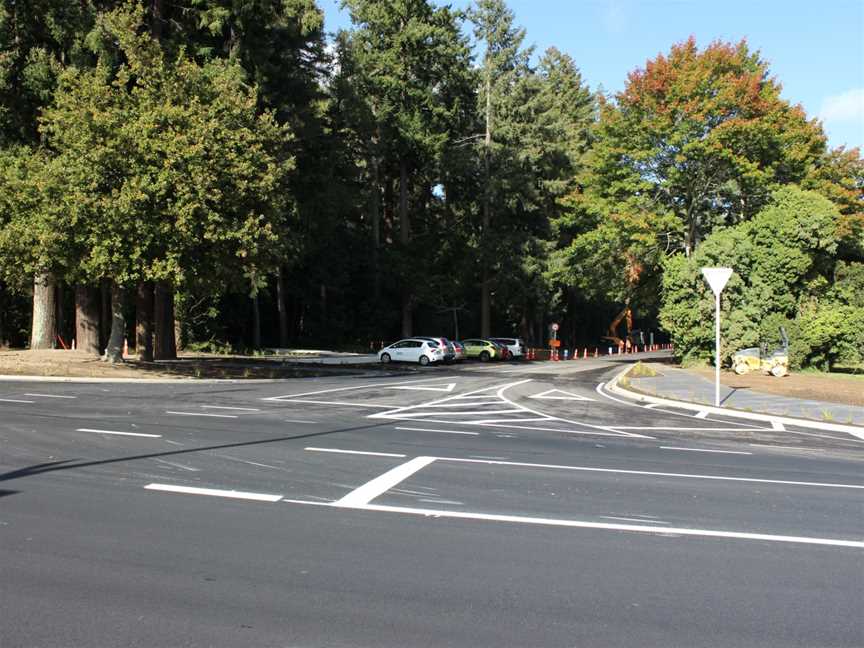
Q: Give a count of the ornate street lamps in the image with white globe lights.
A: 0